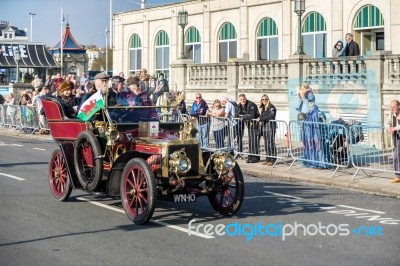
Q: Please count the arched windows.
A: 7